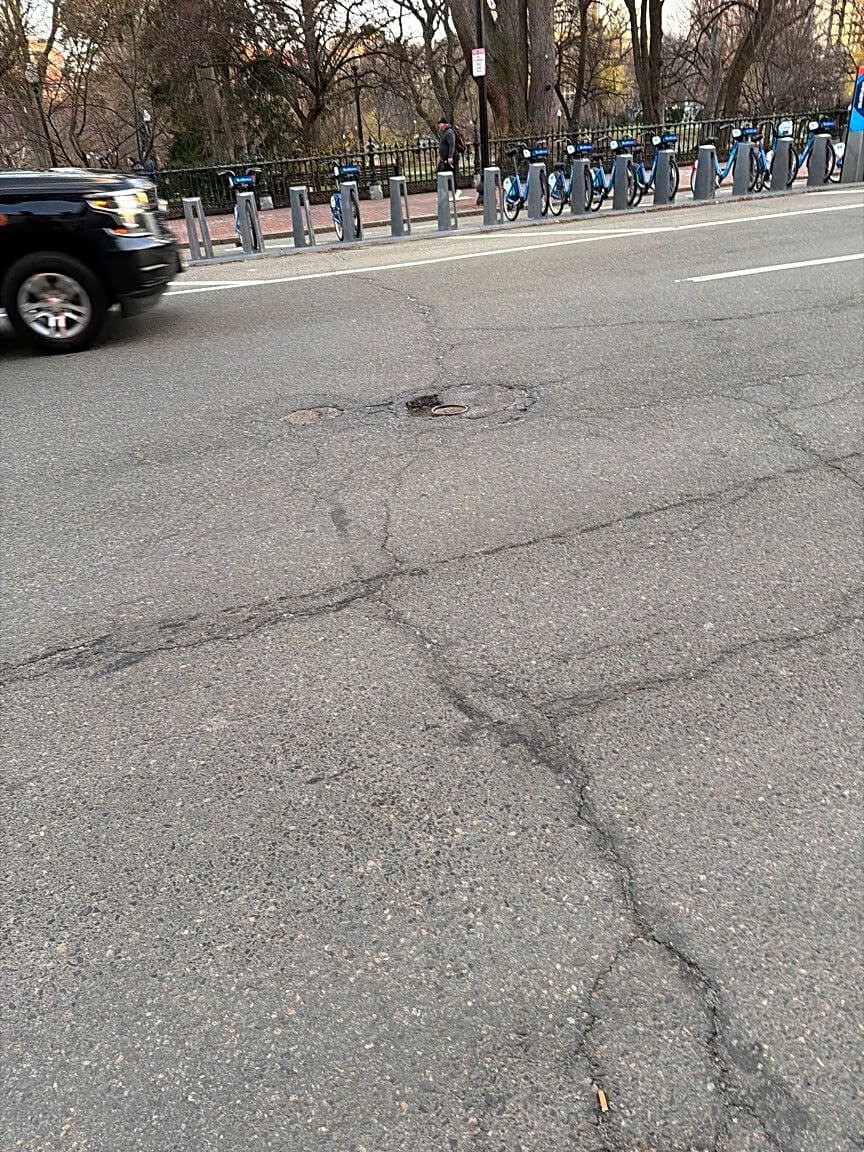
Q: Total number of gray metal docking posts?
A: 15